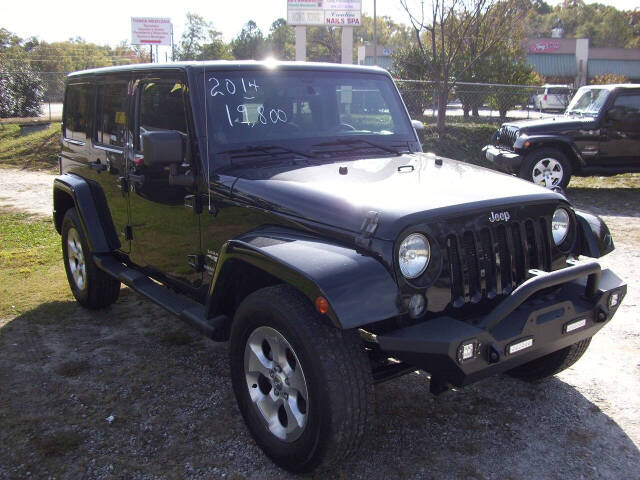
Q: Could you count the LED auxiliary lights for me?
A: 4